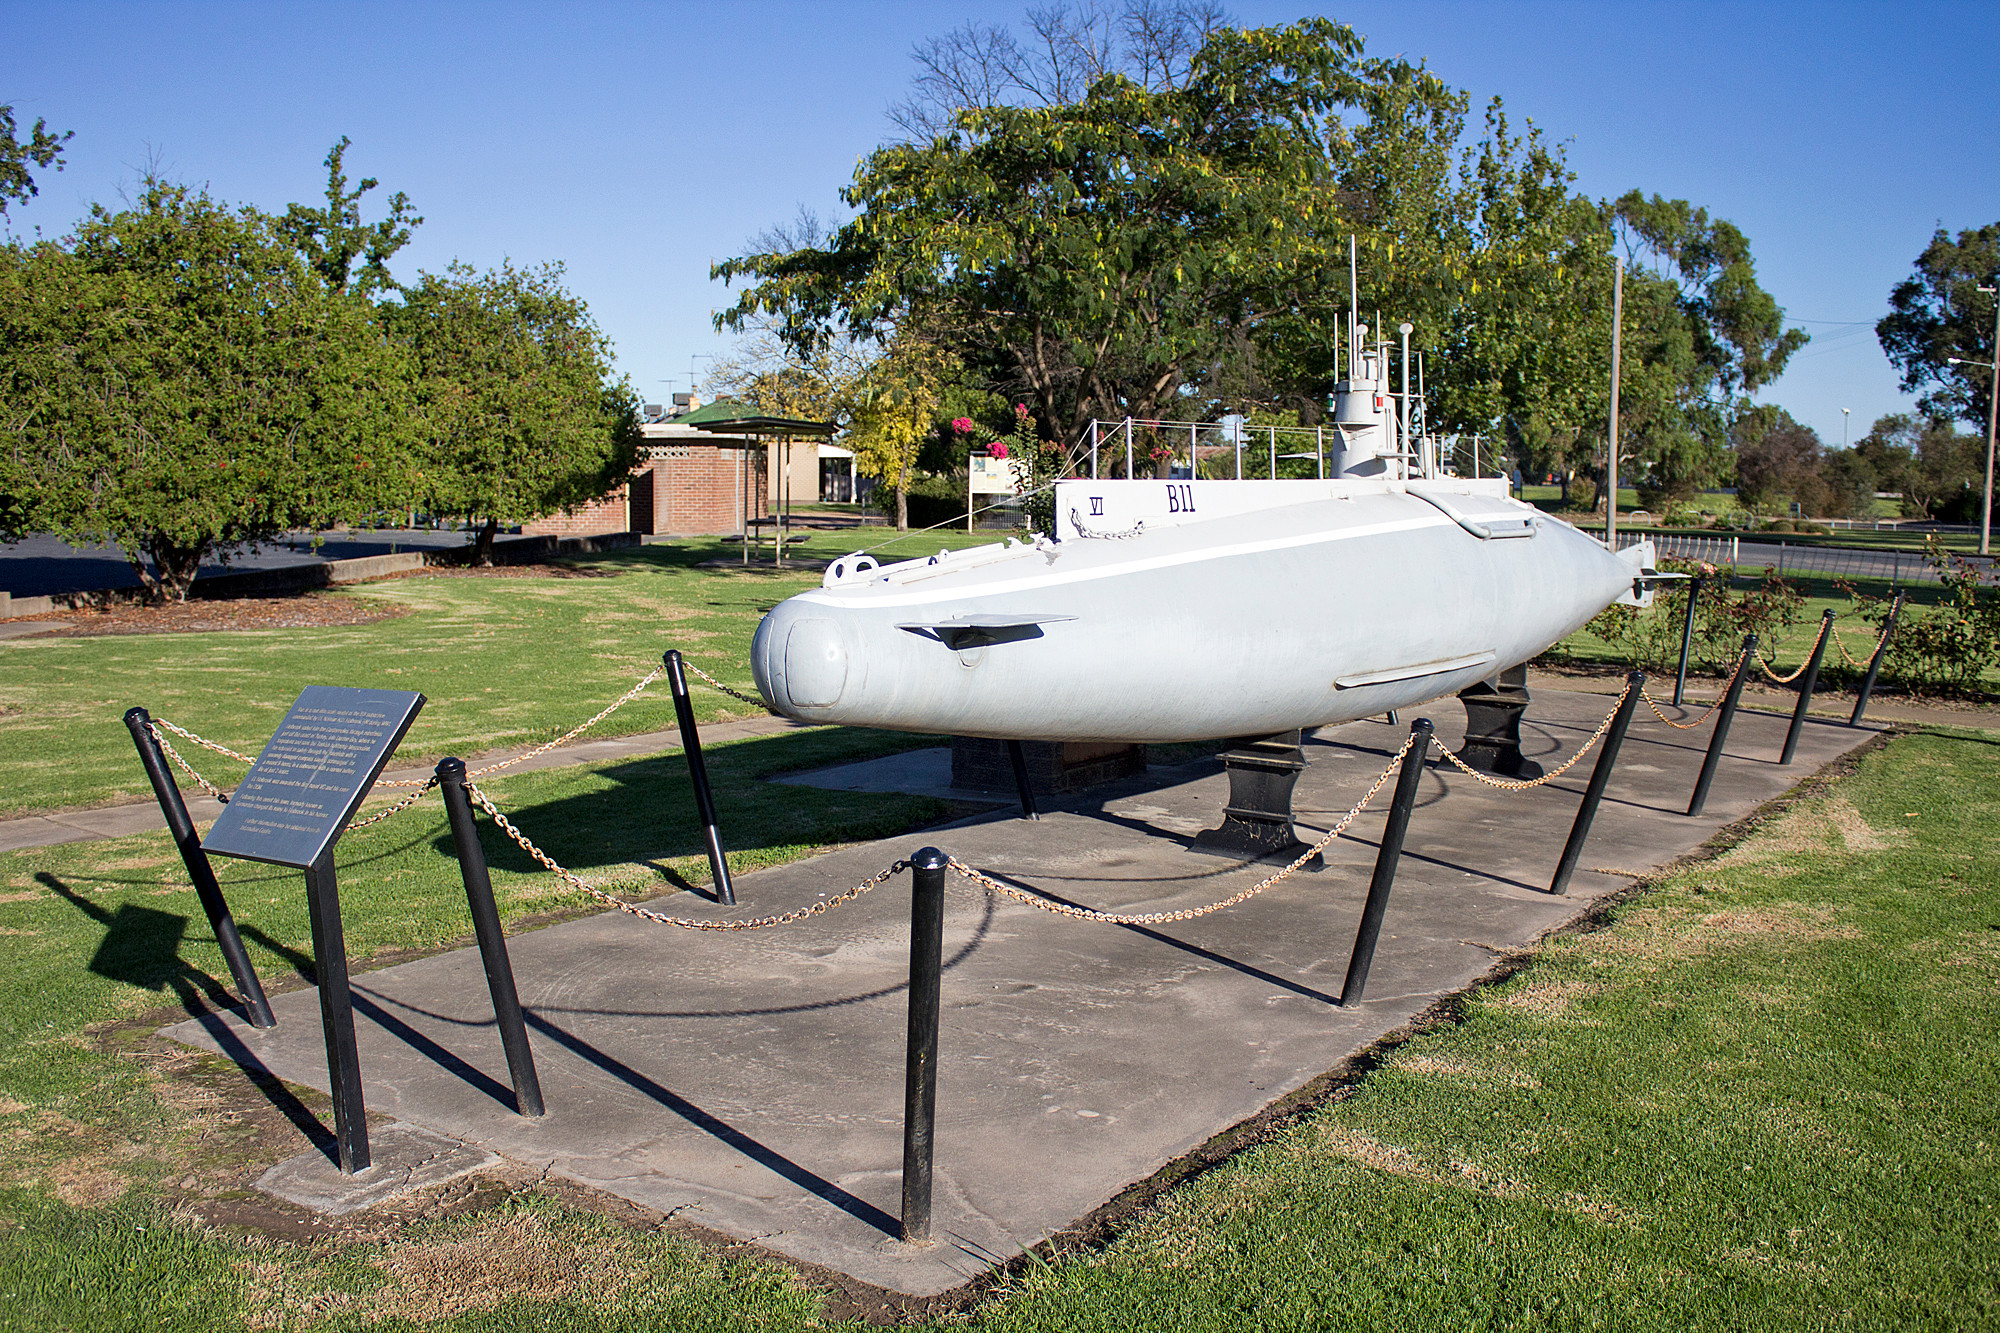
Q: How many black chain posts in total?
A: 12